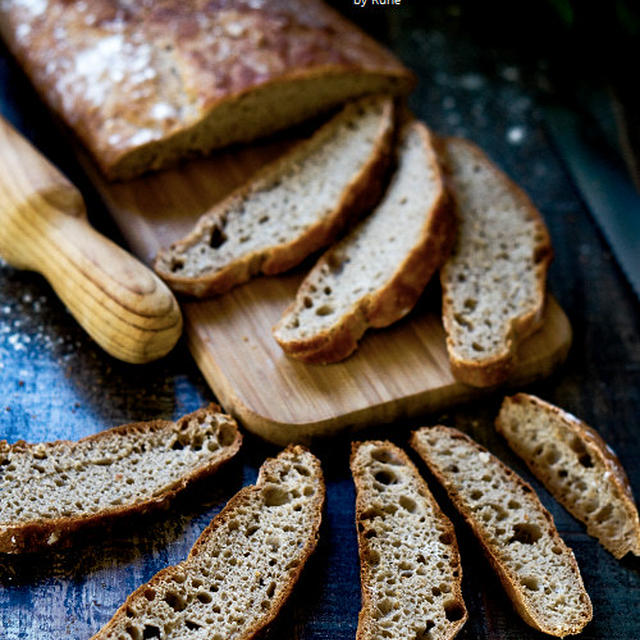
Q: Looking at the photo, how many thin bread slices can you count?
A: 8